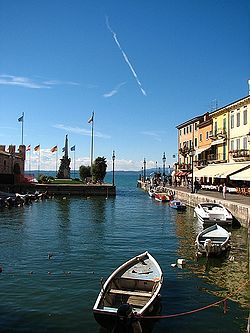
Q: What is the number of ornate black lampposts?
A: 4